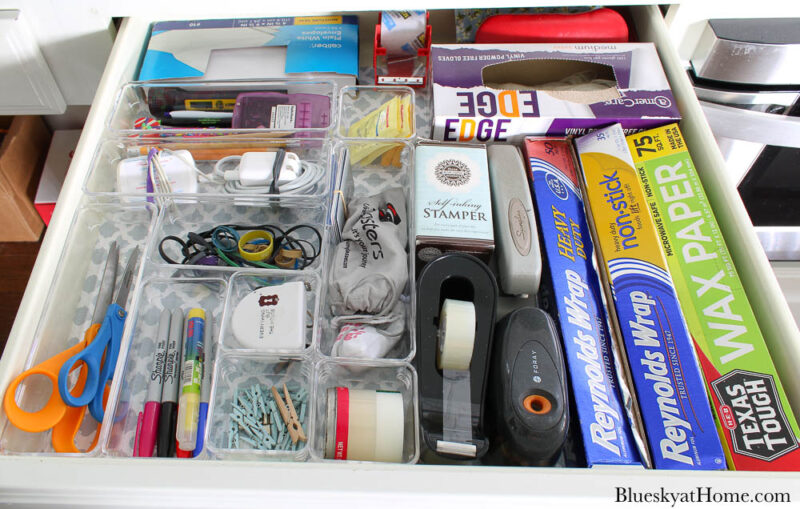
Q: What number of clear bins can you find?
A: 10